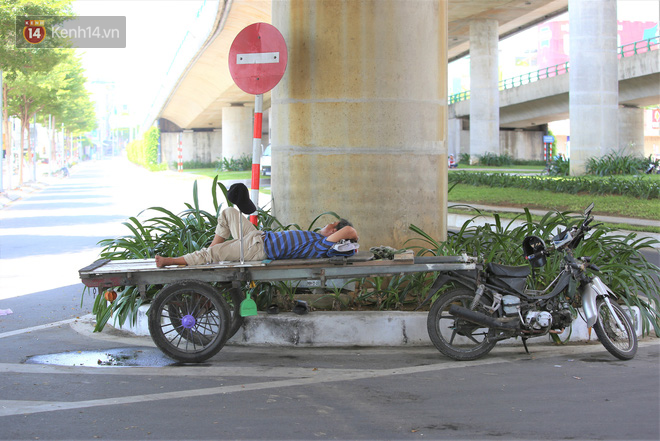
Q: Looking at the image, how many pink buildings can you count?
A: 1